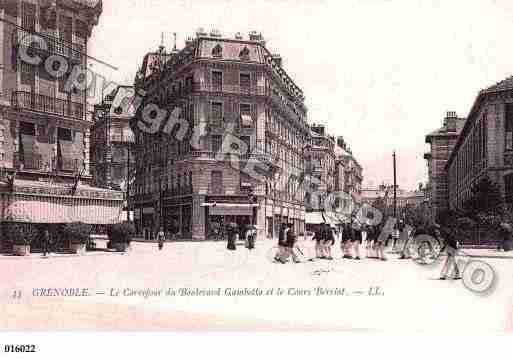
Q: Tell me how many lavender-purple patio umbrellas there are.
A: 0